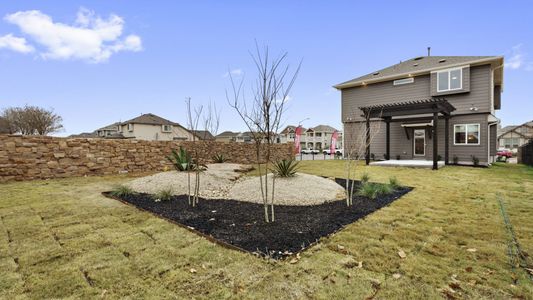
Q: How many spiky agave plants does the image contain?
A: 3